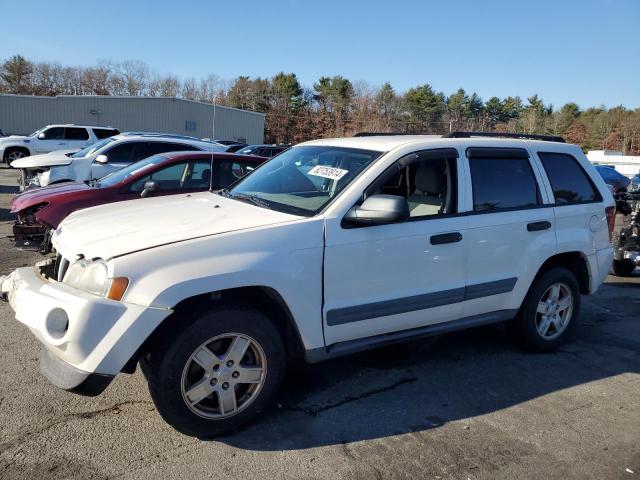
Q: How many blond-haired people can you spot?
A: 0